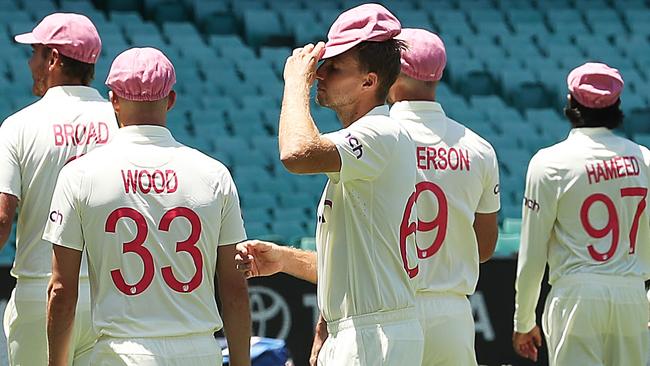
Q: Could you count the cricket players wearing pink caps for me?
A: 5